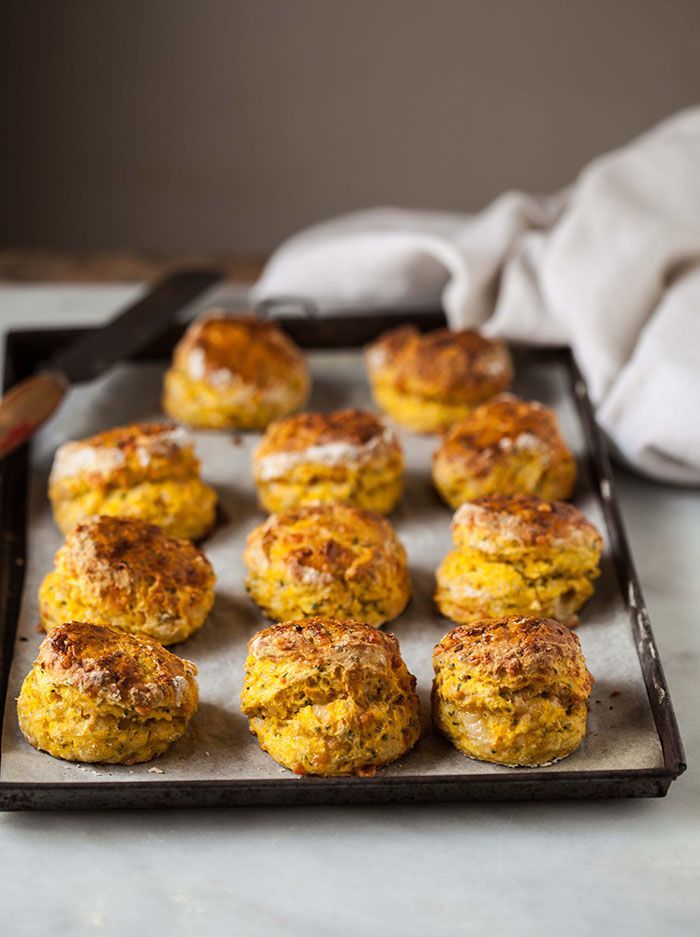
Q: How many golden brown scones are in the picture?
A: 11